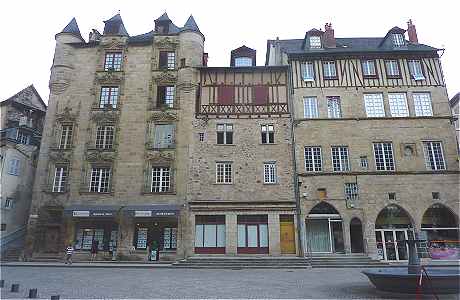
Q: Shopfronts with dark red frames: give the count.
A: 2